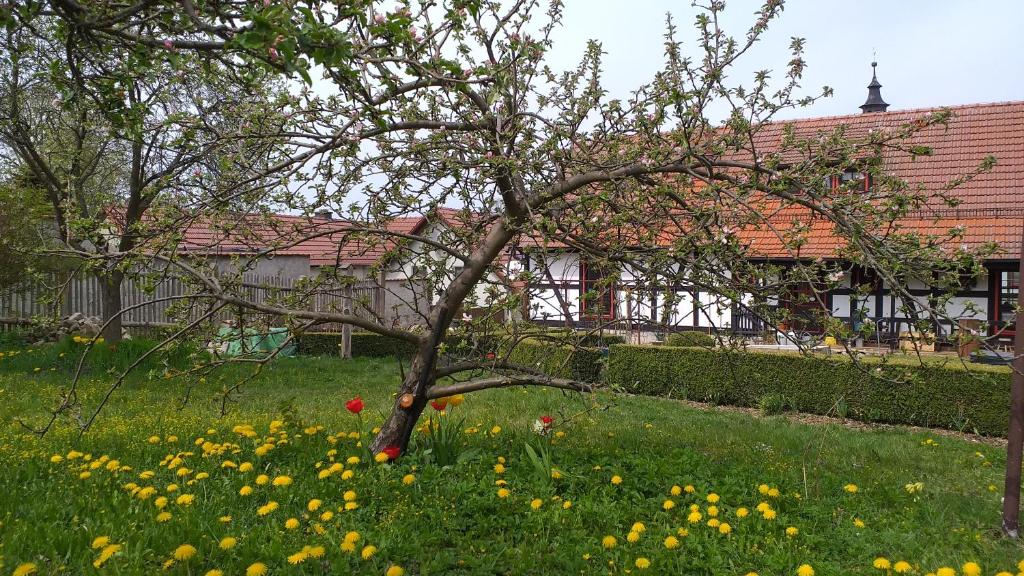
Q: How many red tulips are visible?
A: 4